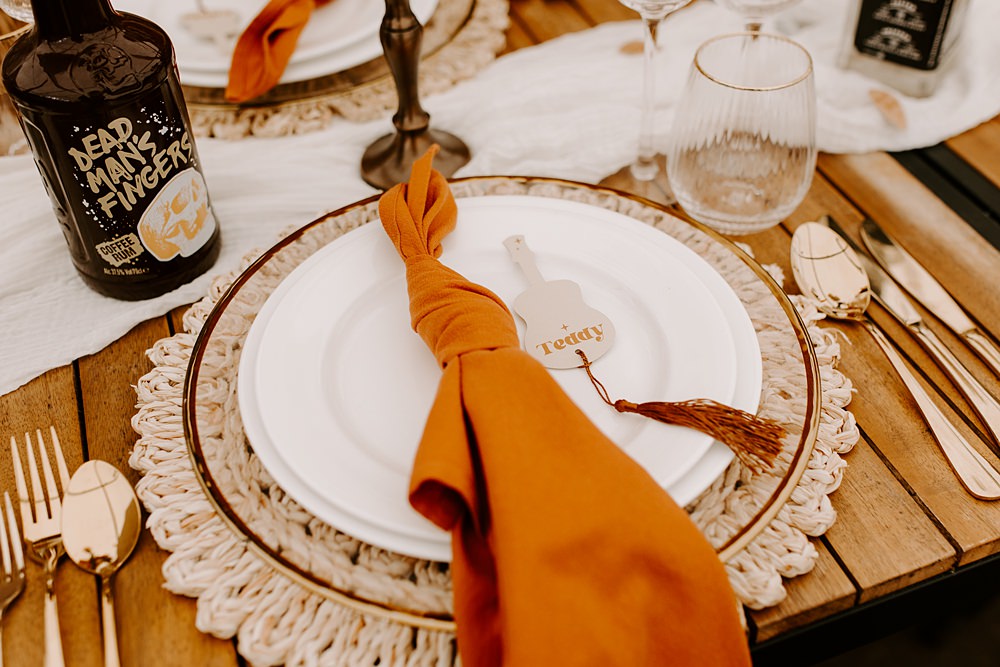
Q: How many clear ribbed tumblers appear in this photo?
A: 1